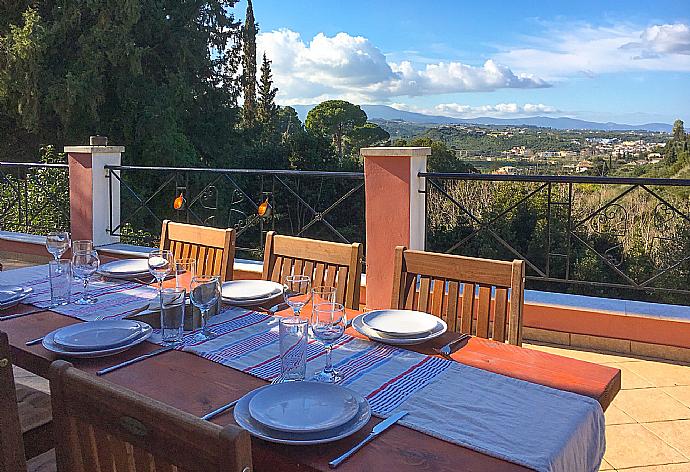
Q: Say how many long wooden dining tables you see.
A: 1